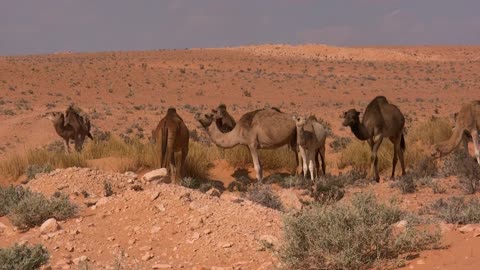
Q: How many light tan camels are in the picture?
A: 3